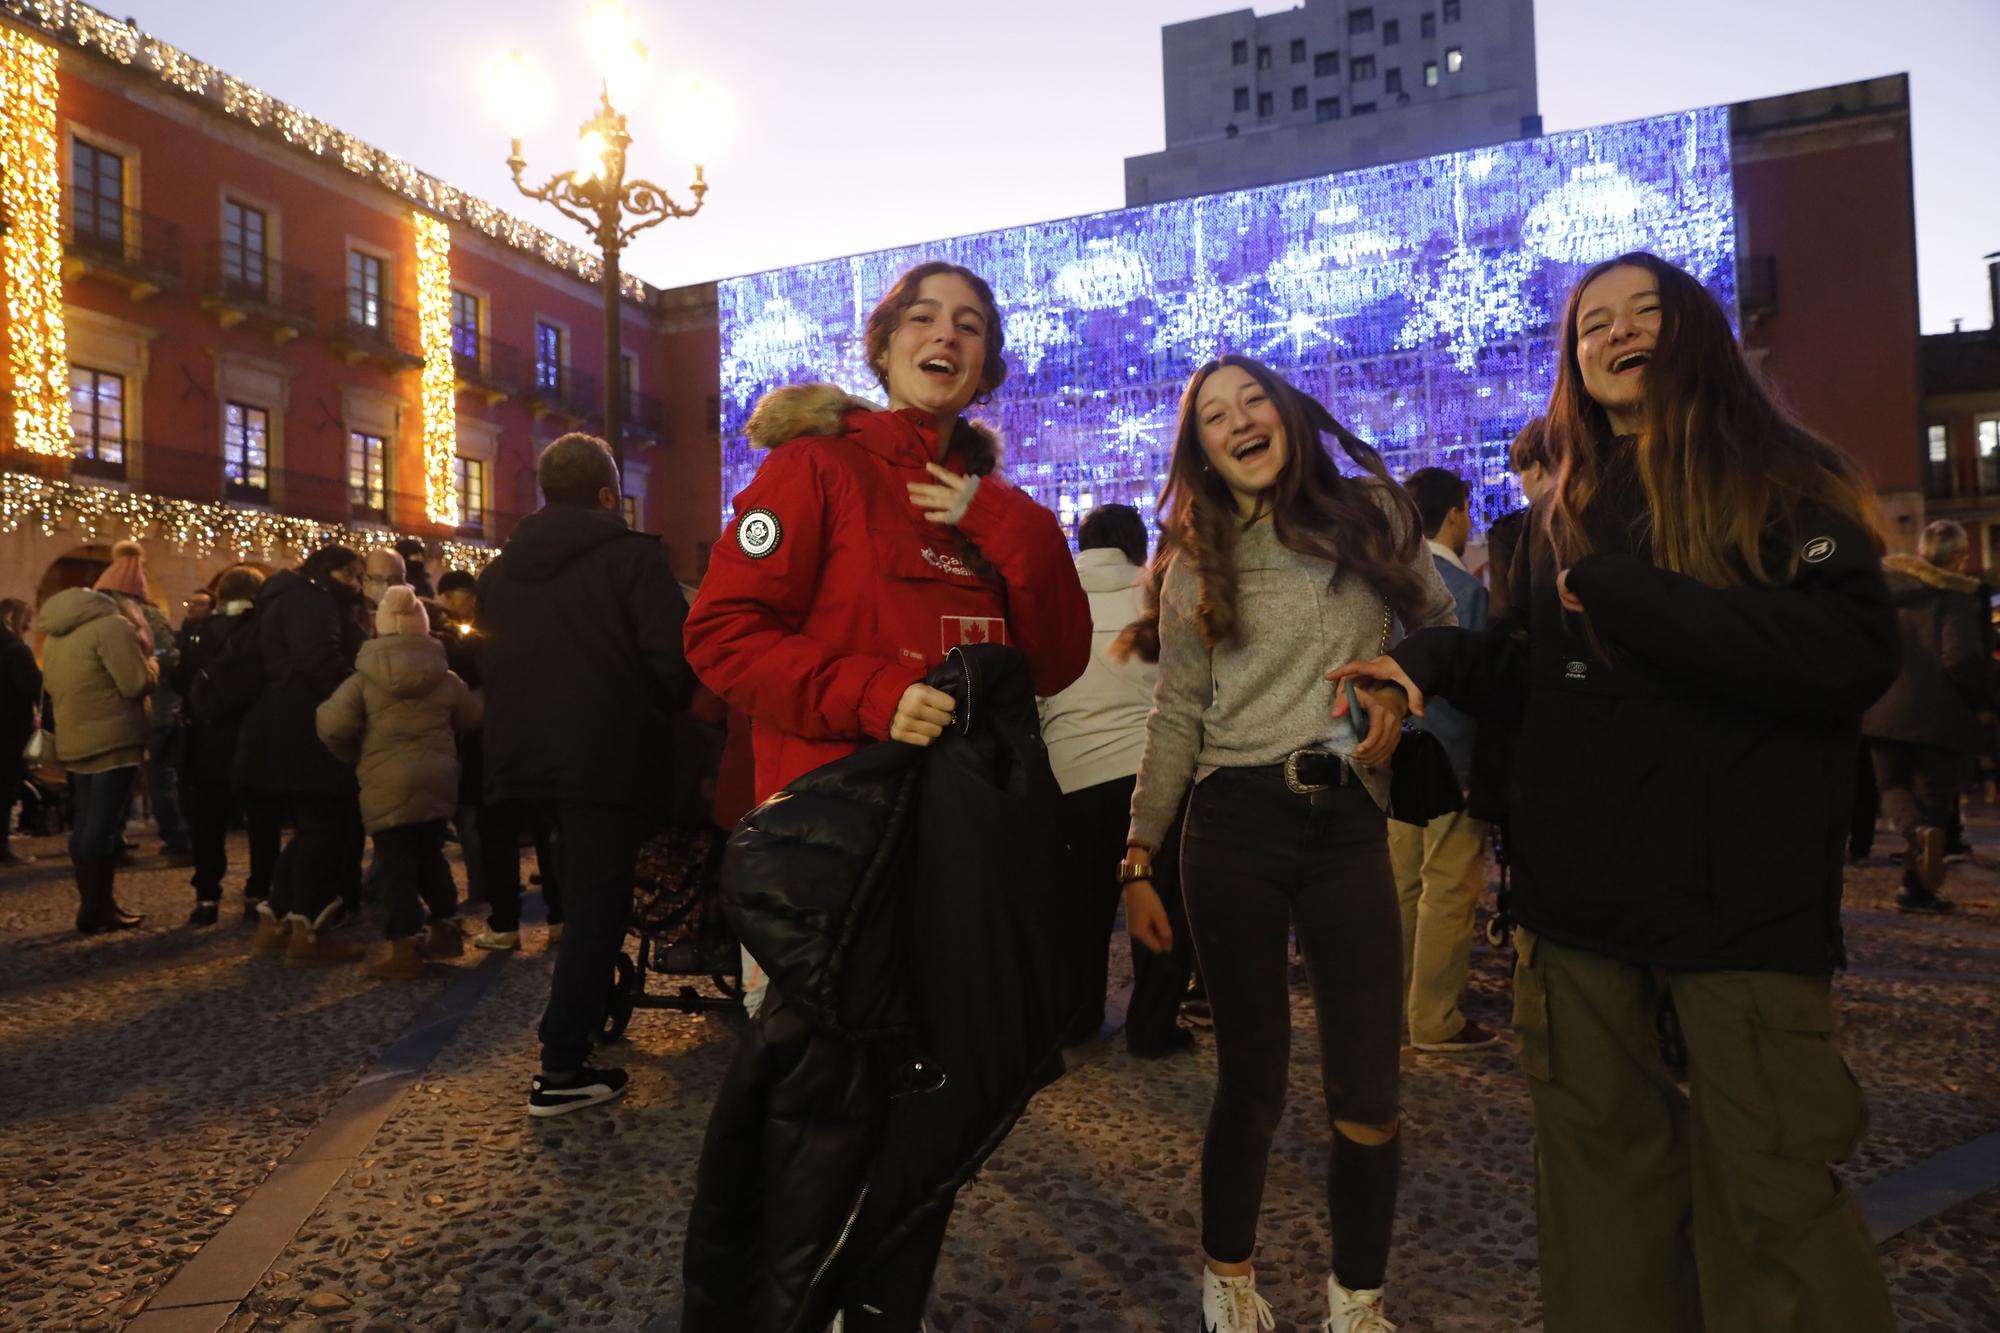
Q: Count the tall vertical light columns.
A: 2